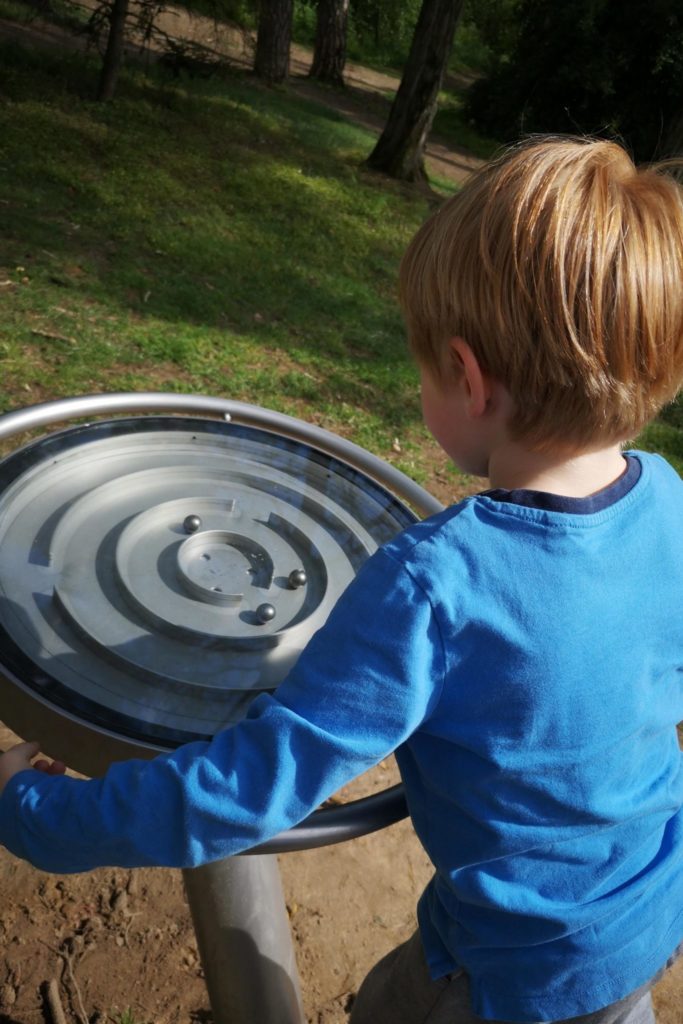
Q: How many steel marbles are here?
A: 3